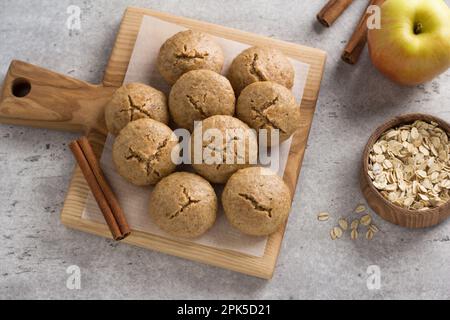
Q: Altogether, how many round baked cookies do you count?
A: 9